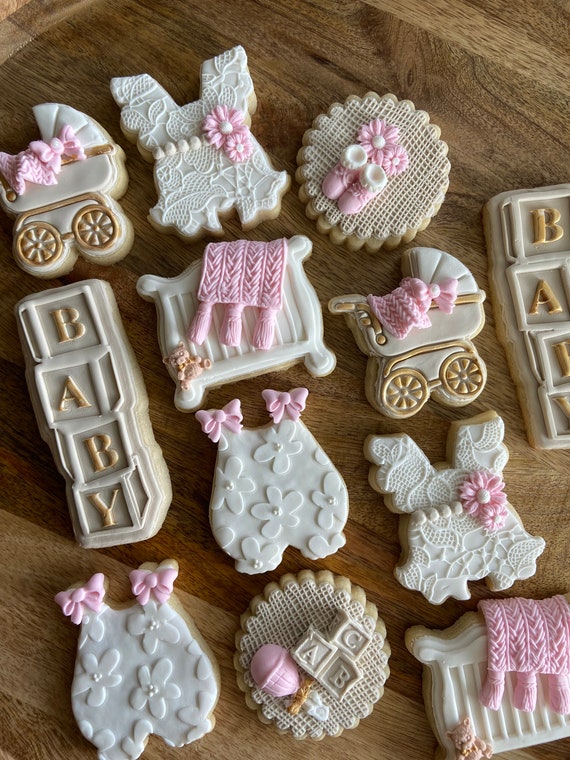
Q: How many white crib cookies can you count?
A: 2